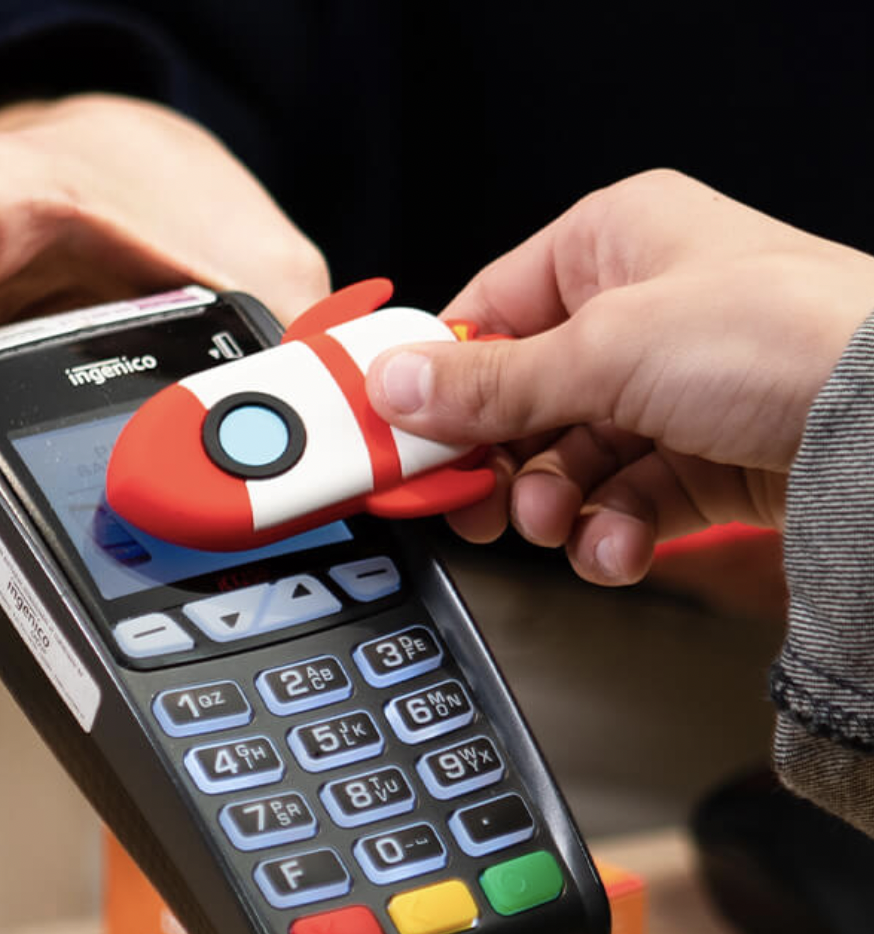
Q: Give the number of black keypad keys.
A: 12